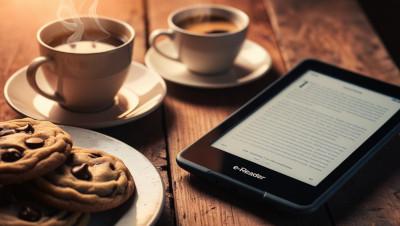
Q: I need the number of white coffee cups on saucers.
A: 2